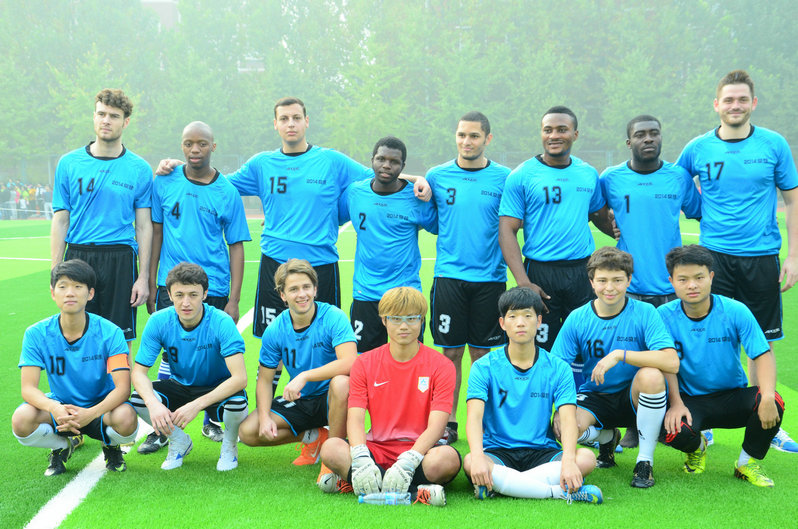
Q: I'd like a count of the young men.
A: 15